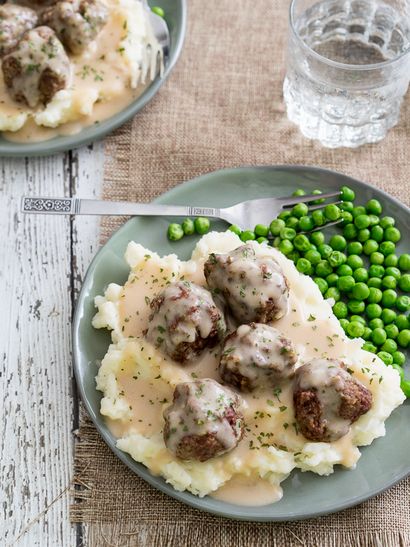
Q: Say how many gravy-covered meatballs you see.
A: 8